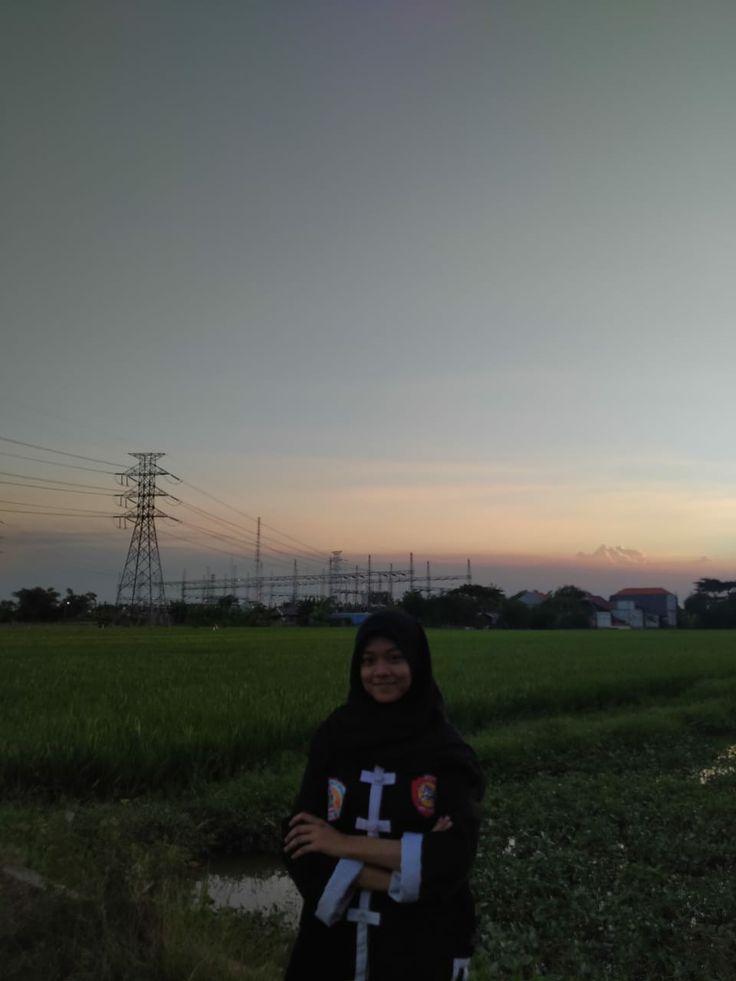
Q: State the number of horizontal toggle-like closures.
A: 3